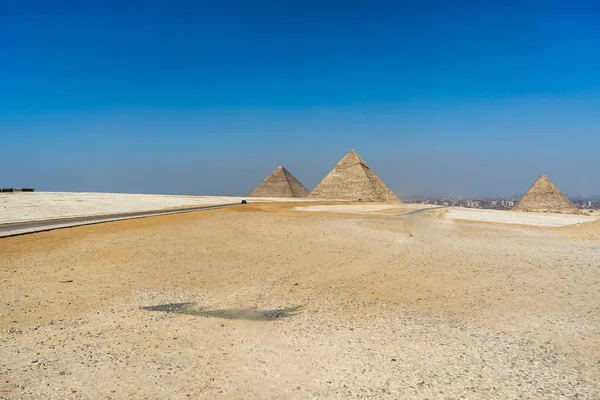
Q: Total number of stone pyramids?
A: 3